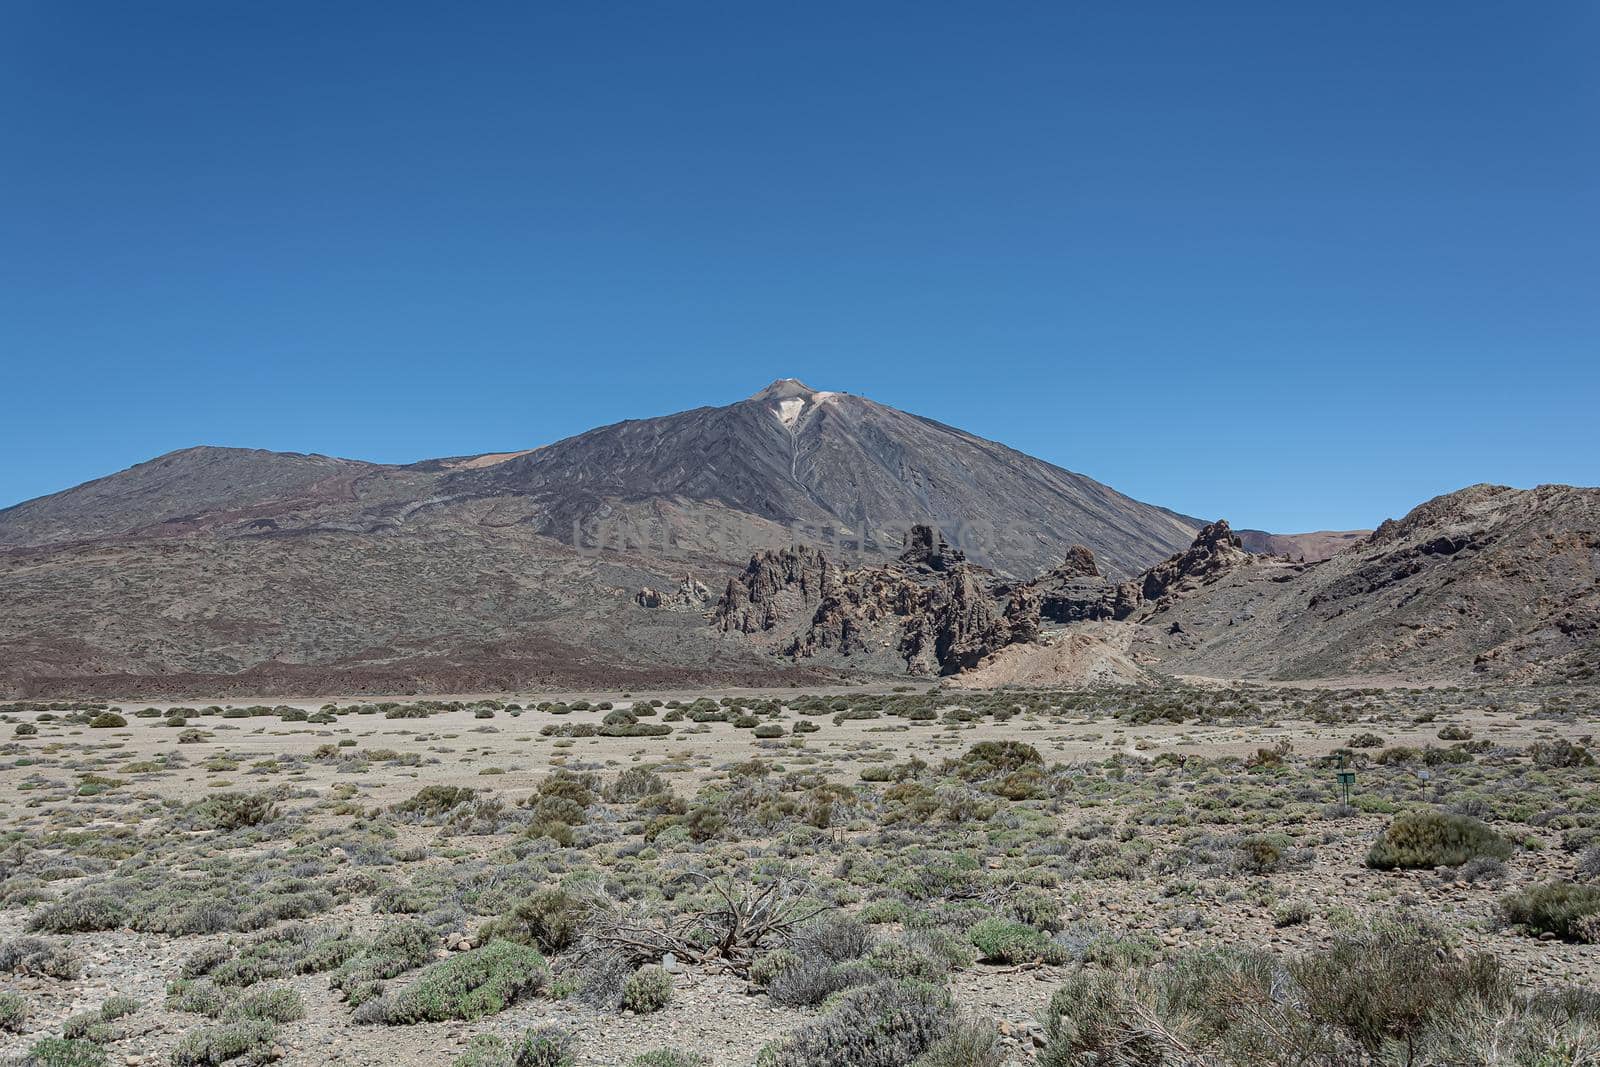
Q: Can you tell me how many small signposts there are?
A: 2